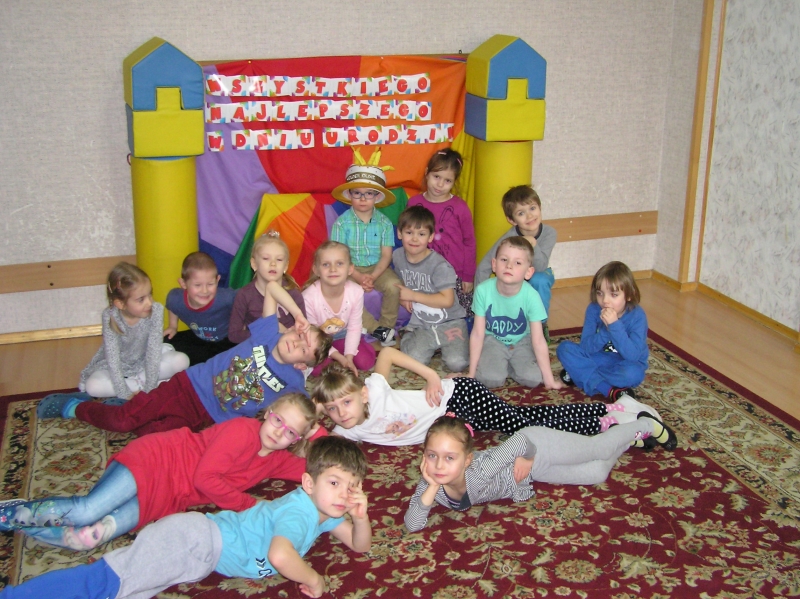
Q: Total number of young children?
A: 15